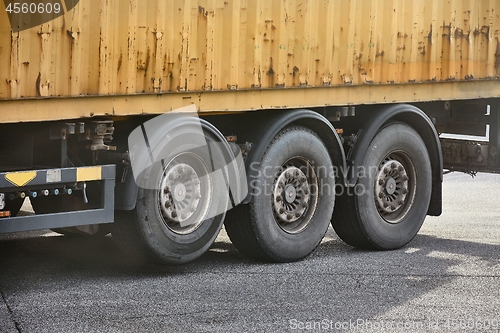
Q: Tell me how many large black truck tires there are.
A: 3